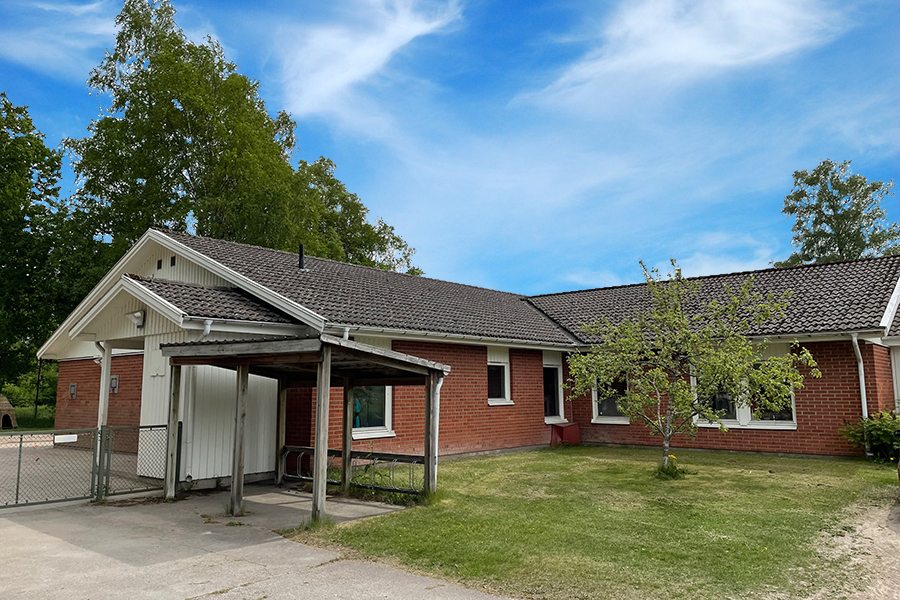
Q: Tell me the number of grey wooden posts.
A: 6